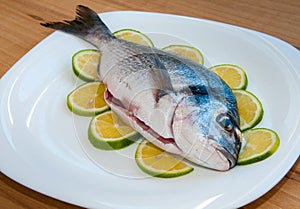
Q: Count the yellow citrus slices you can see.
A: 9